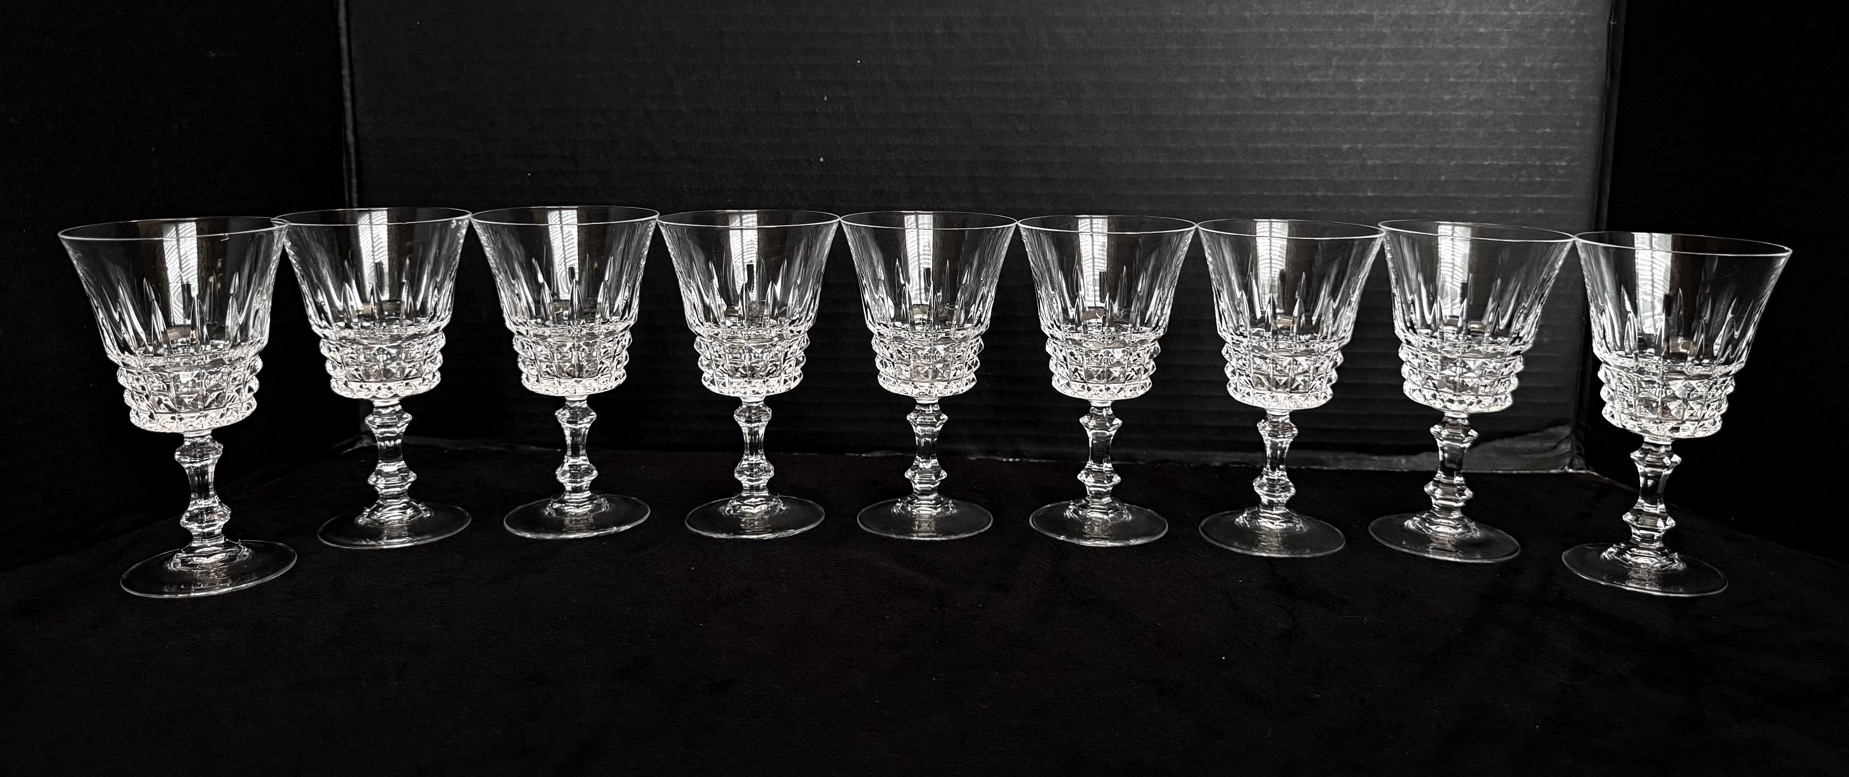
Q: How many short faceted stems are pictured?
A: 9